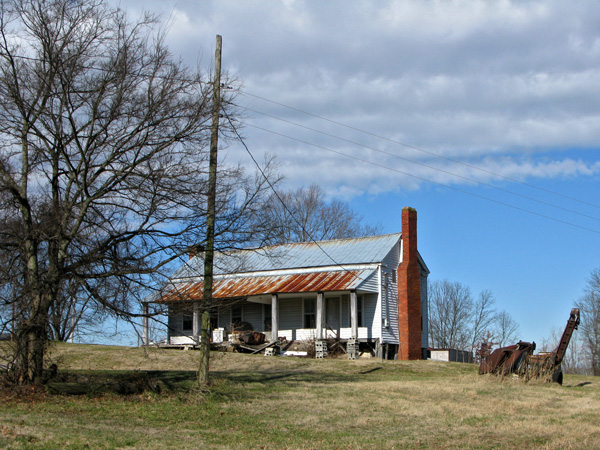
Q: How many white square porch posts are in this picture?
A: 5